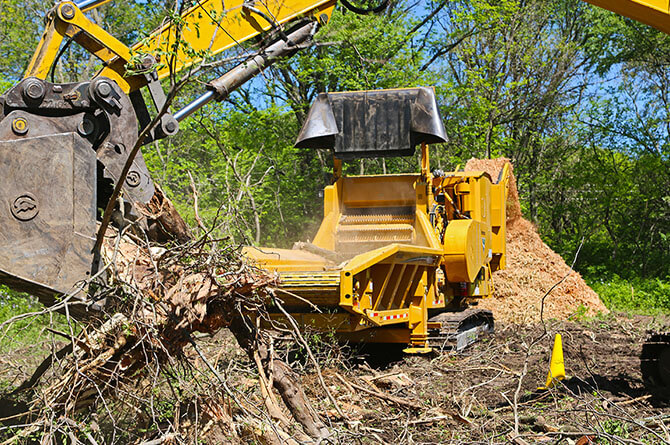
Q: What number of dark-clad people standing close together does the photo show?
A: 0